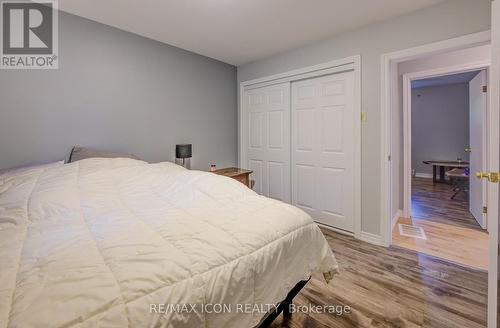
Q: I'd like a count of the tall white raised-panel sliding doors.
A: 2